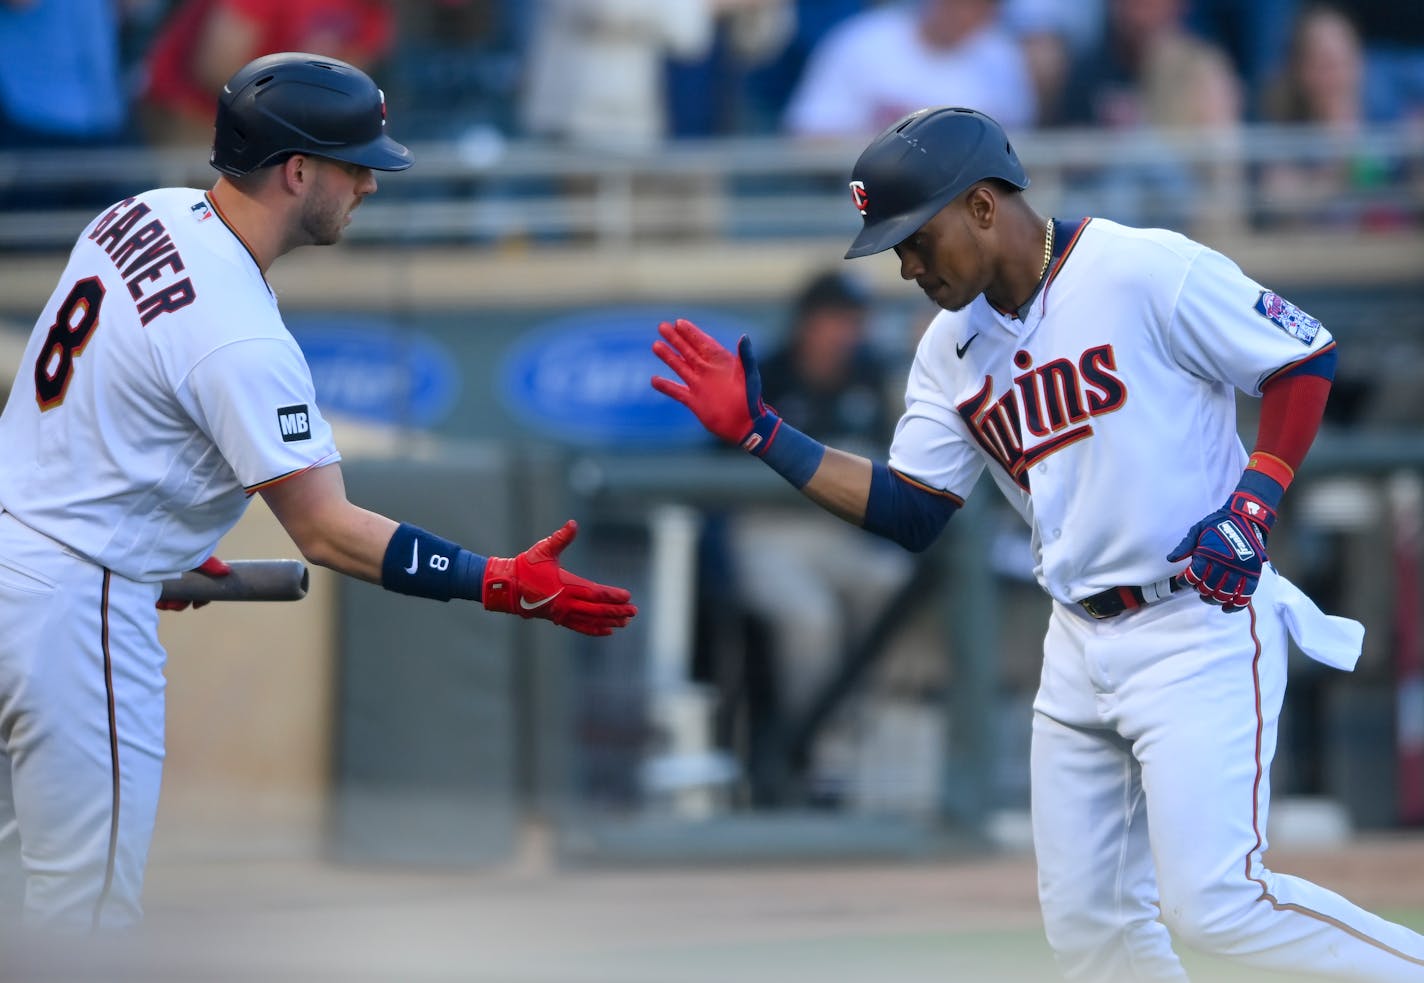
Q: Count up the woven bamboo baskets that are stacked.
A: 0